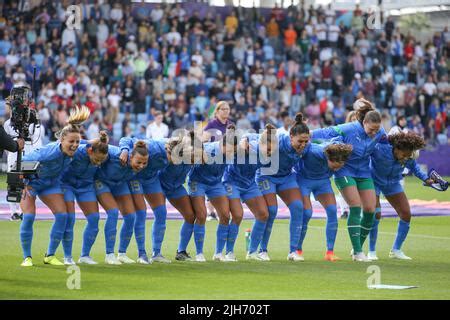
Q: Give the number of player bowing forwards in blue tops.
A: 11